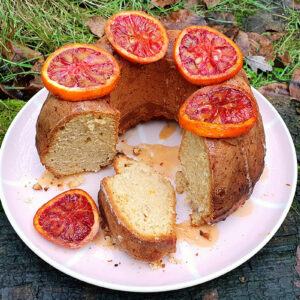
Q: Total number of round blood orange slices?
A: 5